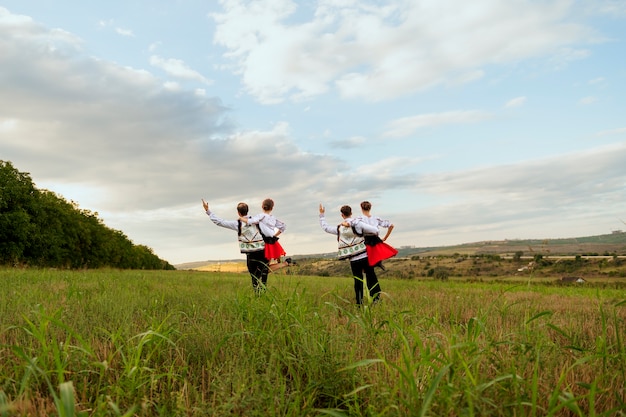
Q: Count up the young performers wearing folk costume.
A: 4